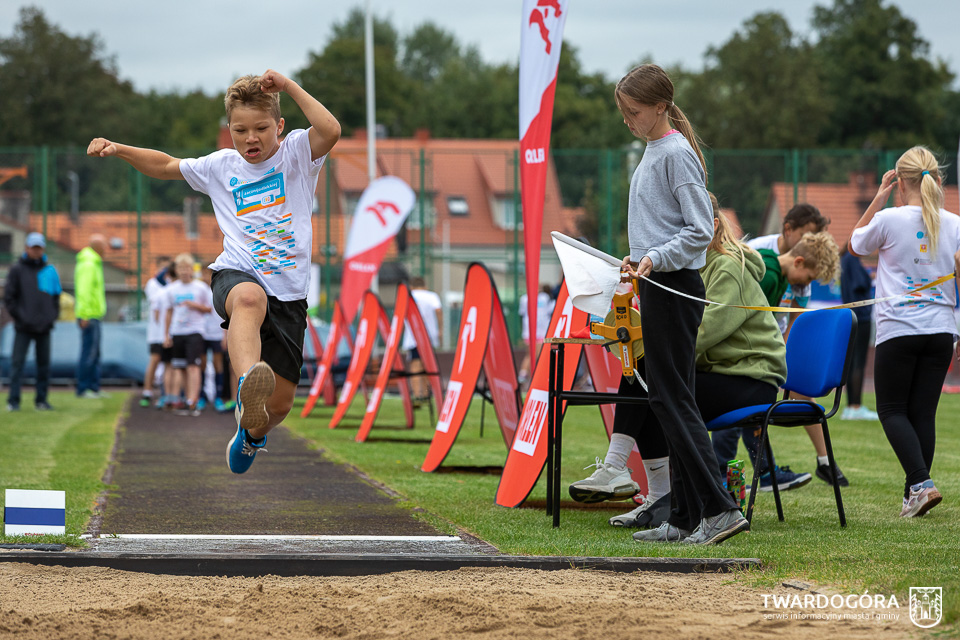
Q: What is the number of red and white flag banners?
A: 2